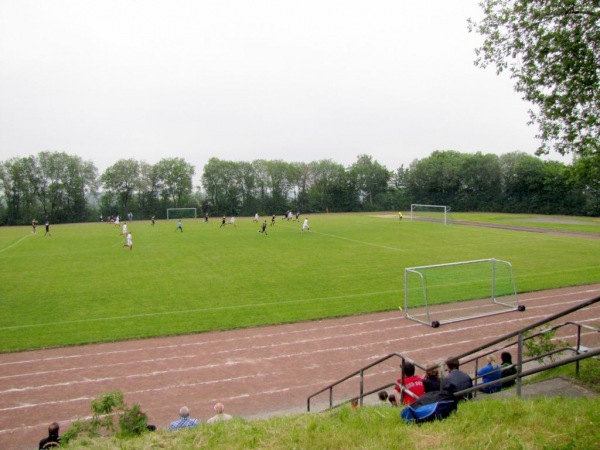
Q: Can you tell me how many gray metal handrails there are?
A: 2